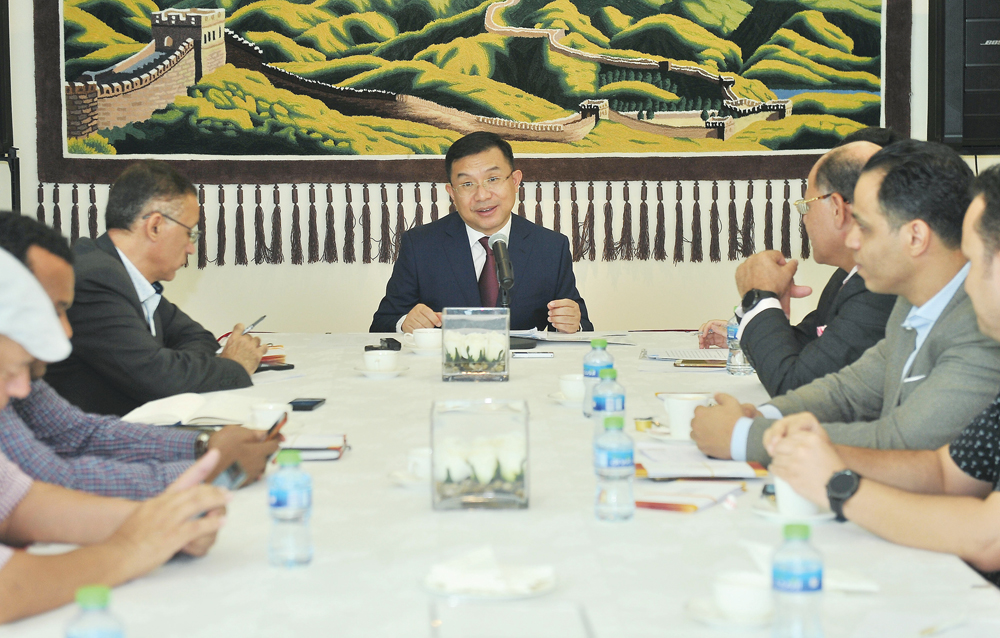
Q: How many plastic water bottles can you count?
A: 7